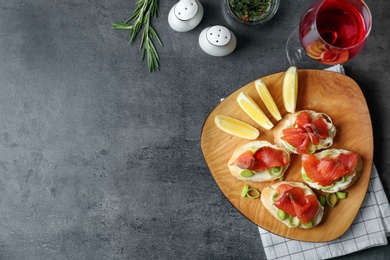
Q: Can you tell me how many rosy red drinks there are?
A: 1